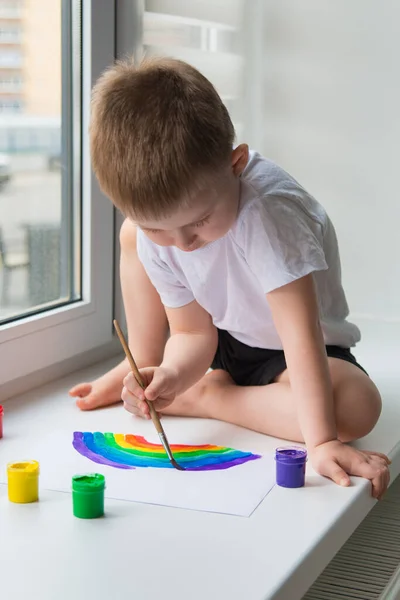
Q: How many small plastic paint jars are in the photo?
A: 4